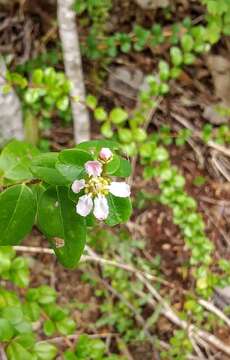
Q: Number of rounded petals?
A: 5